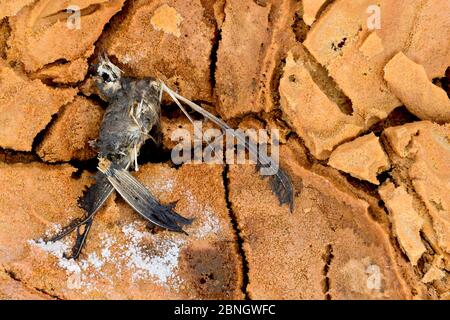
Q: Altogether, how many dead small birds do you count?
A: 1